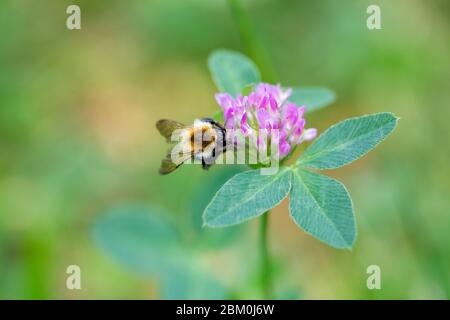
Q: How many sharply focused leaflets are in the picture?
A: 3